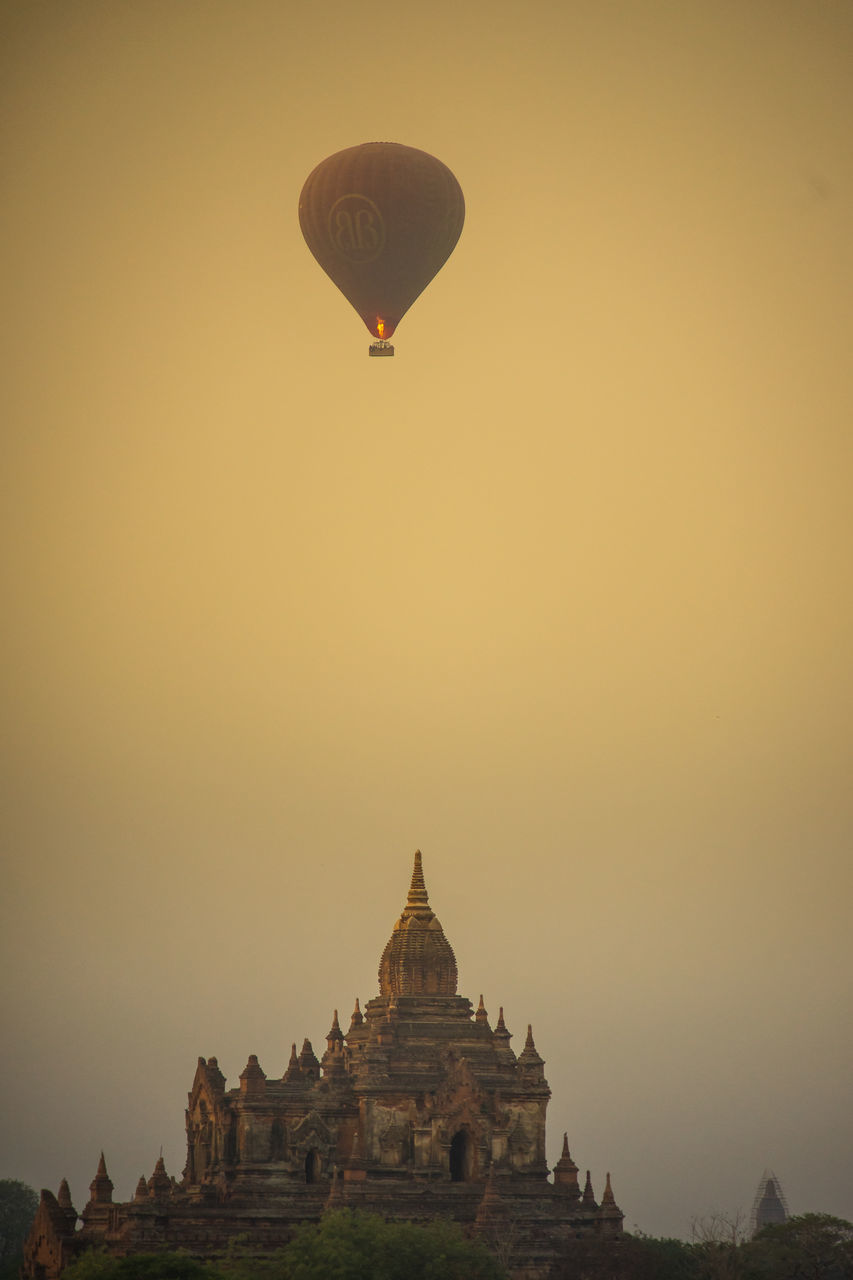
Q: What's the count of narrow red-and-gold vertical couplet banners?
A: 0